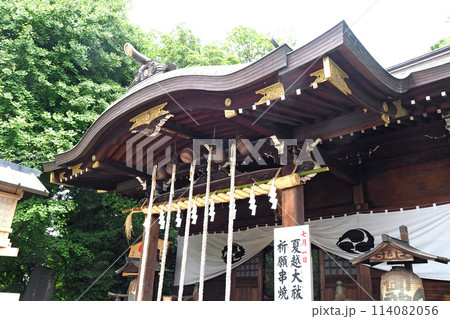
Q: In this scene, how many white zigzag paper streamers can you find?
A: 8